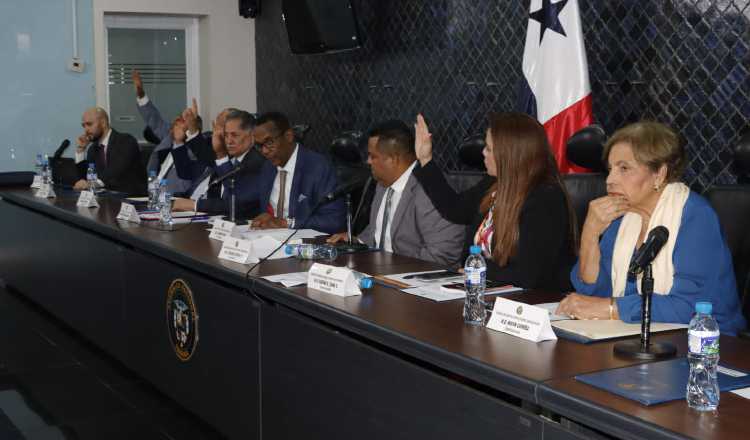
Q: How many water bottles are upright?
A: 7